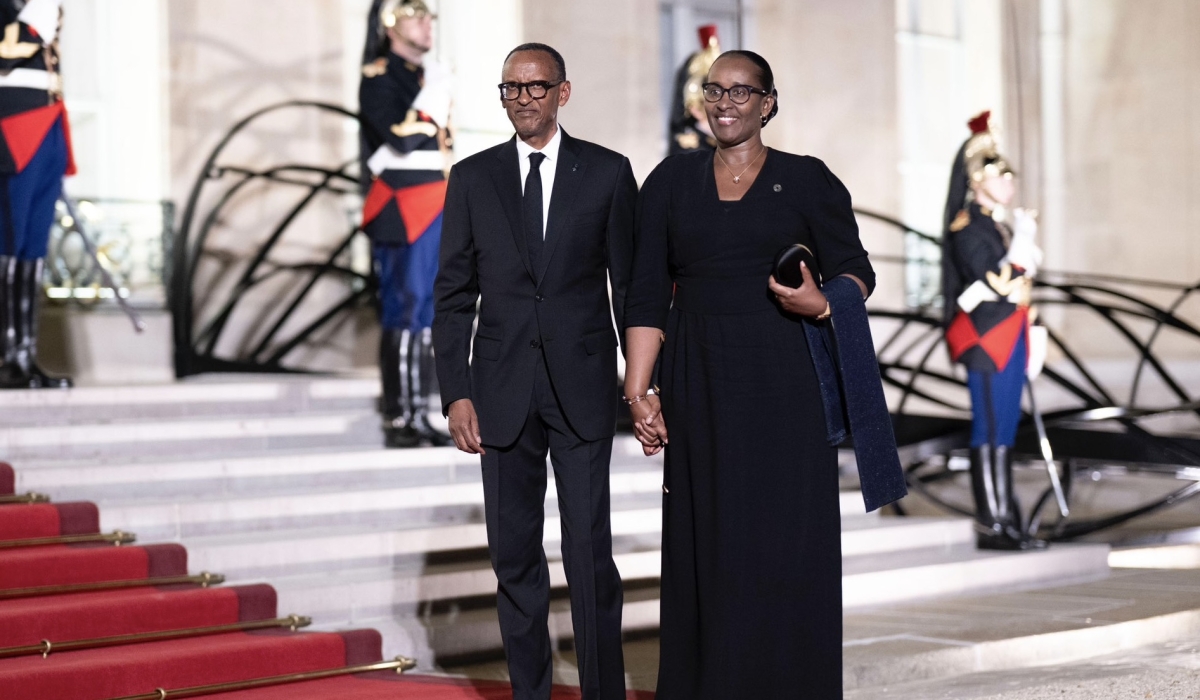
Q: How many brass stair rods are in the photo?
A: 5